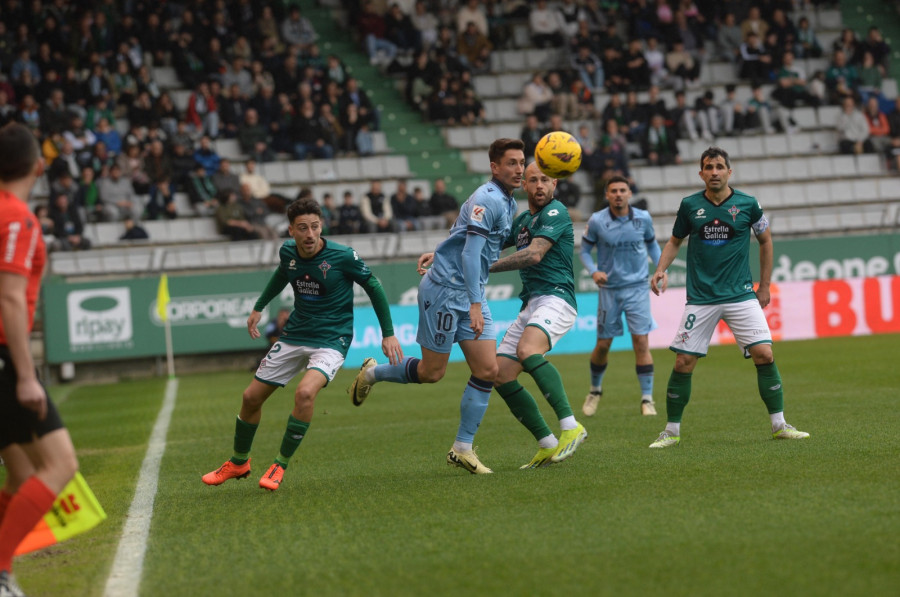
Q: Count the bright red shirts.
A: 1